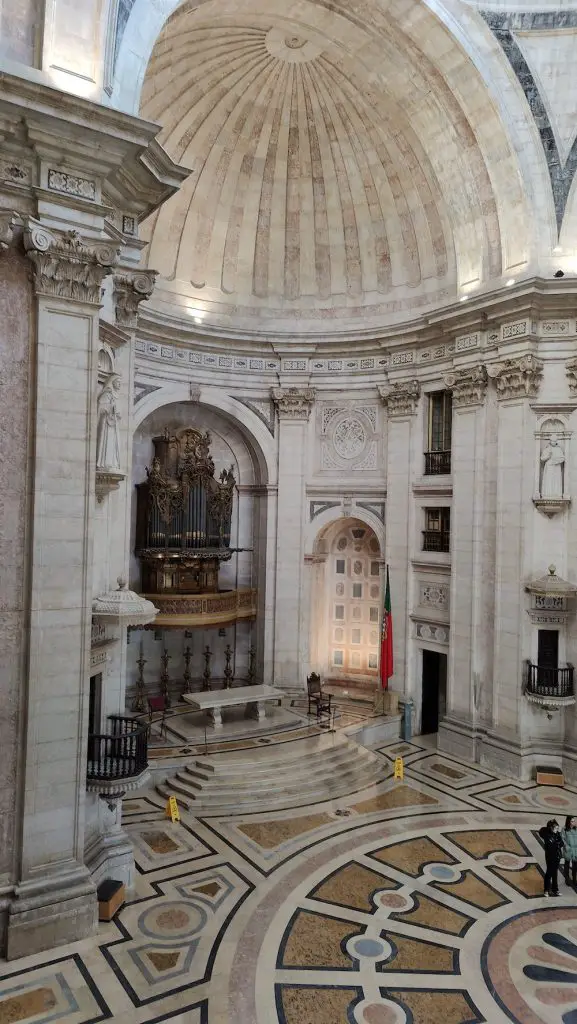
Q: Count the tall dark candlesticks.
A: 6